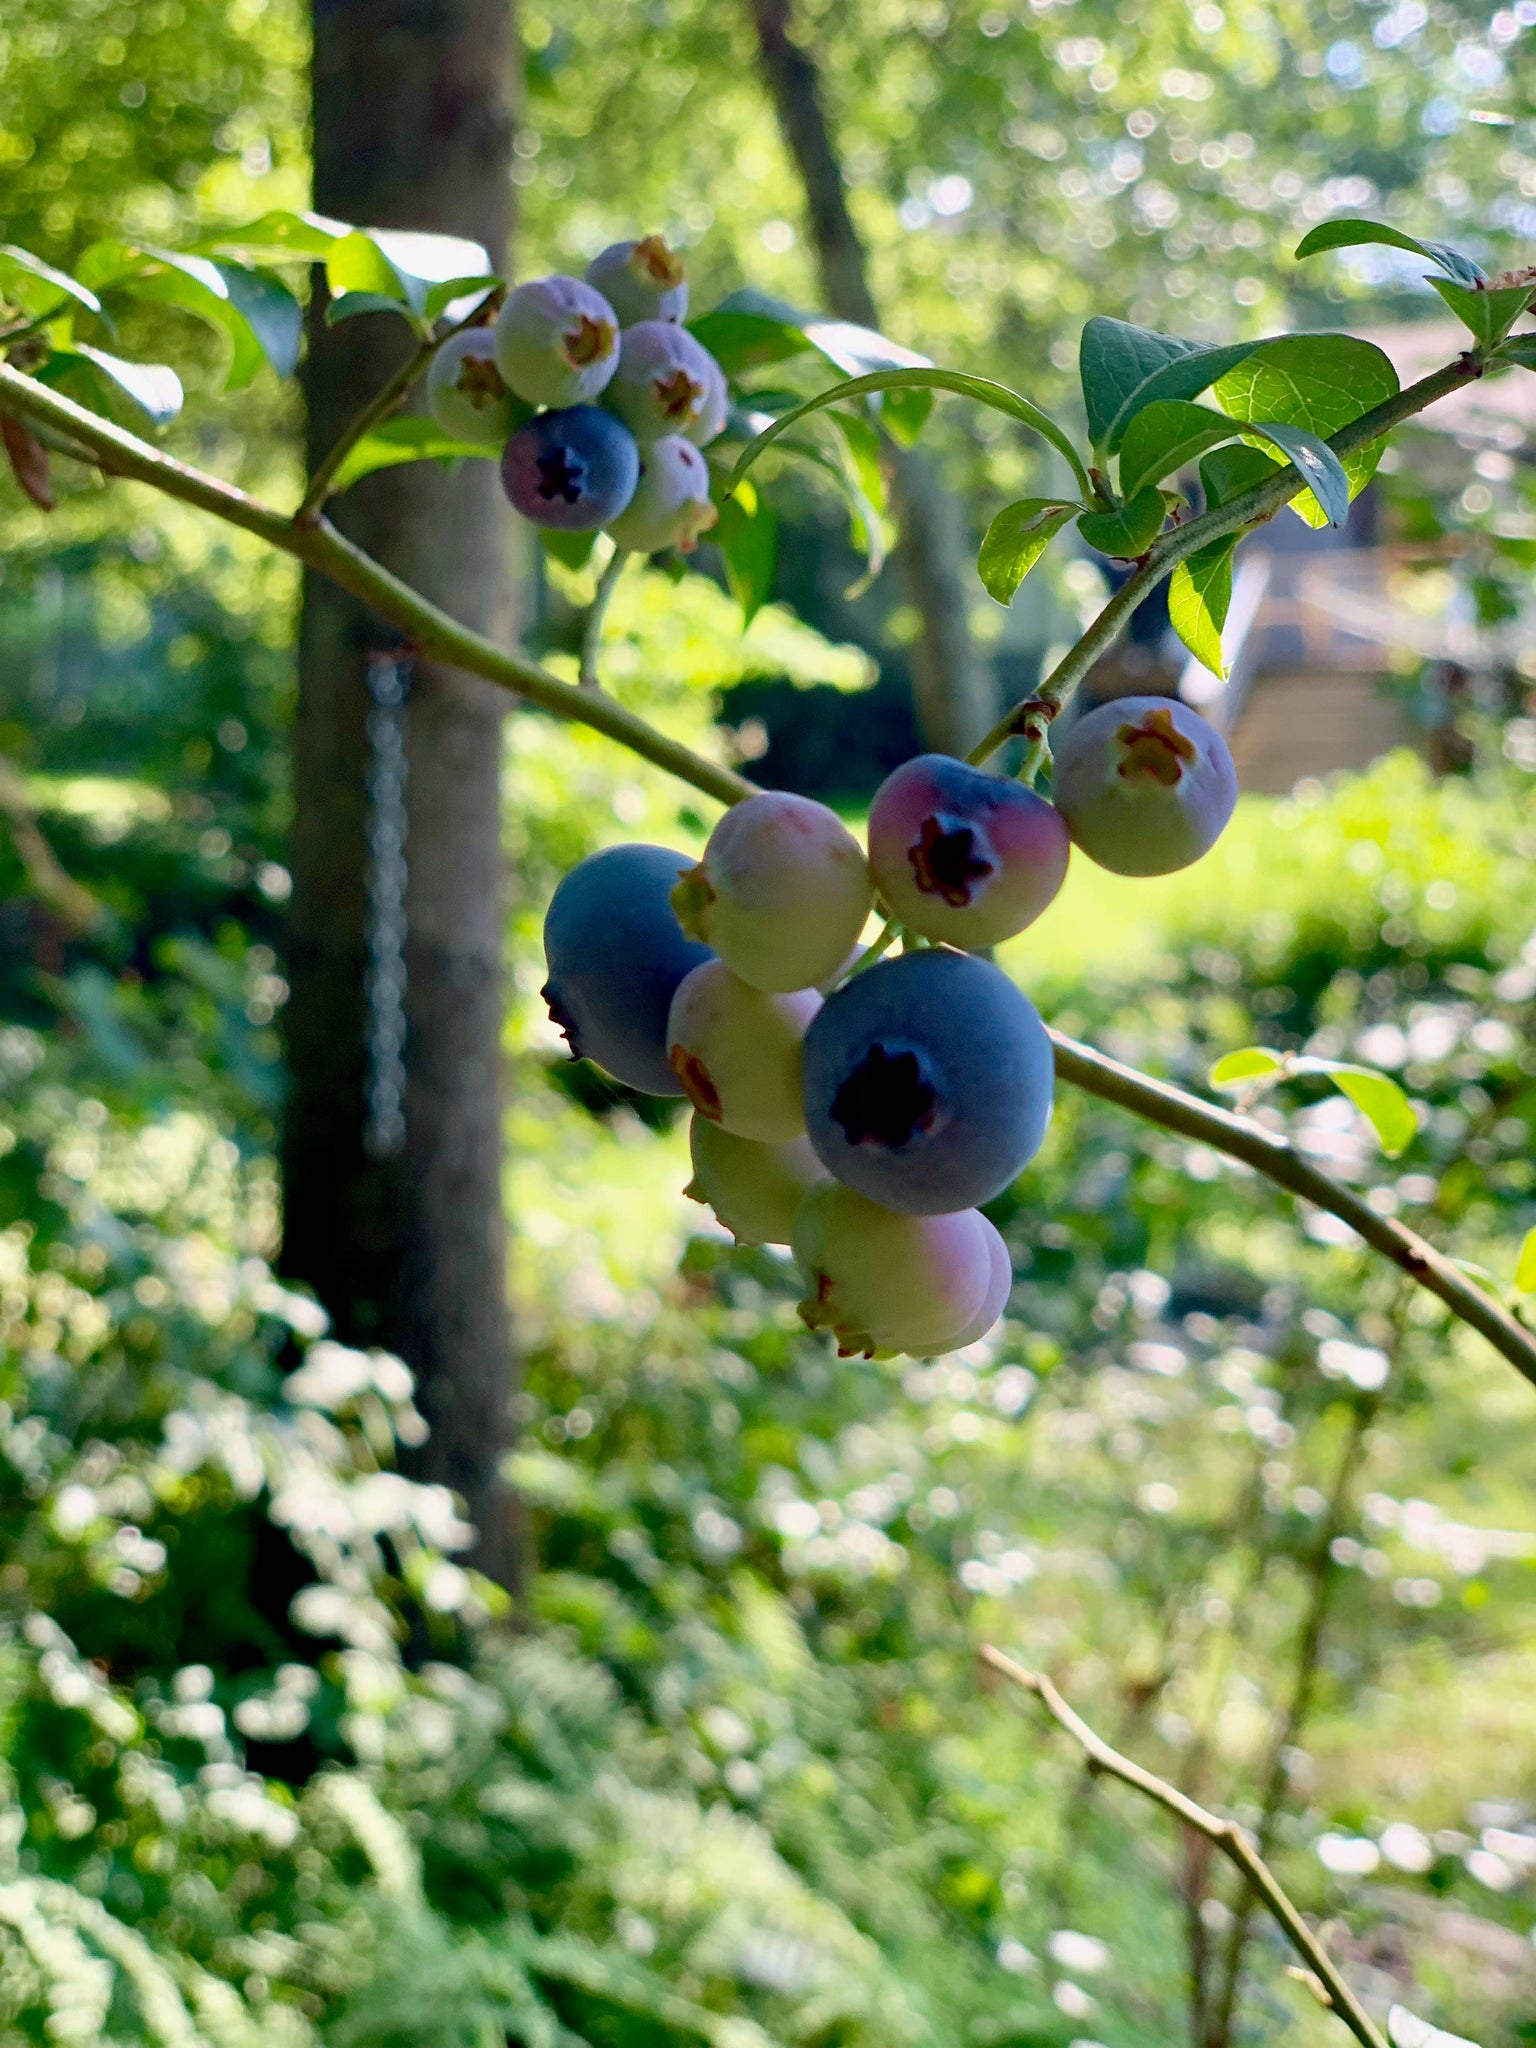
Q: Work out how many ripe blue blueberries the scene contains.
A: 3